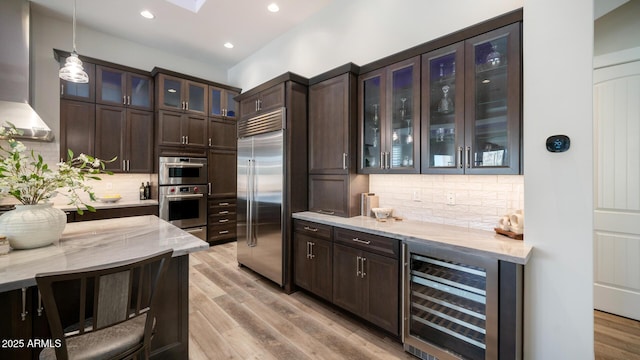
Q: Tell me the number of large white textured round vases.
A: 1